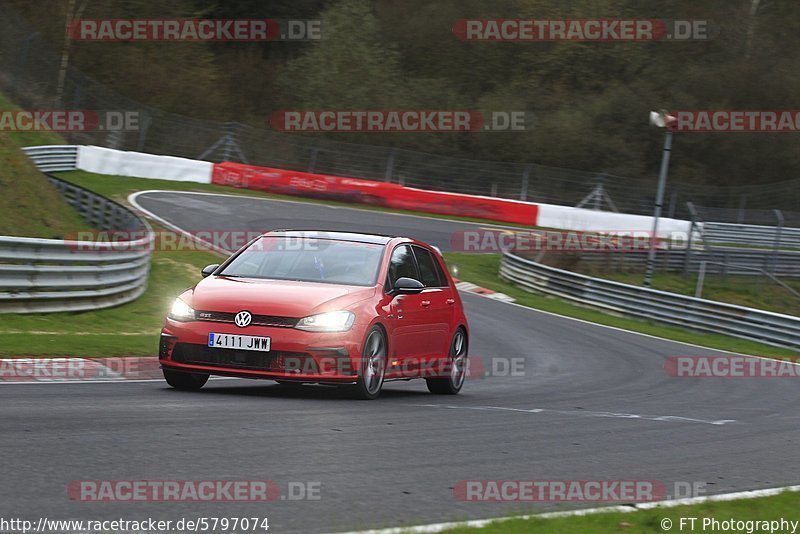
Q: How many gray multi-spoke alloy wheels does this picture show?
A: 2